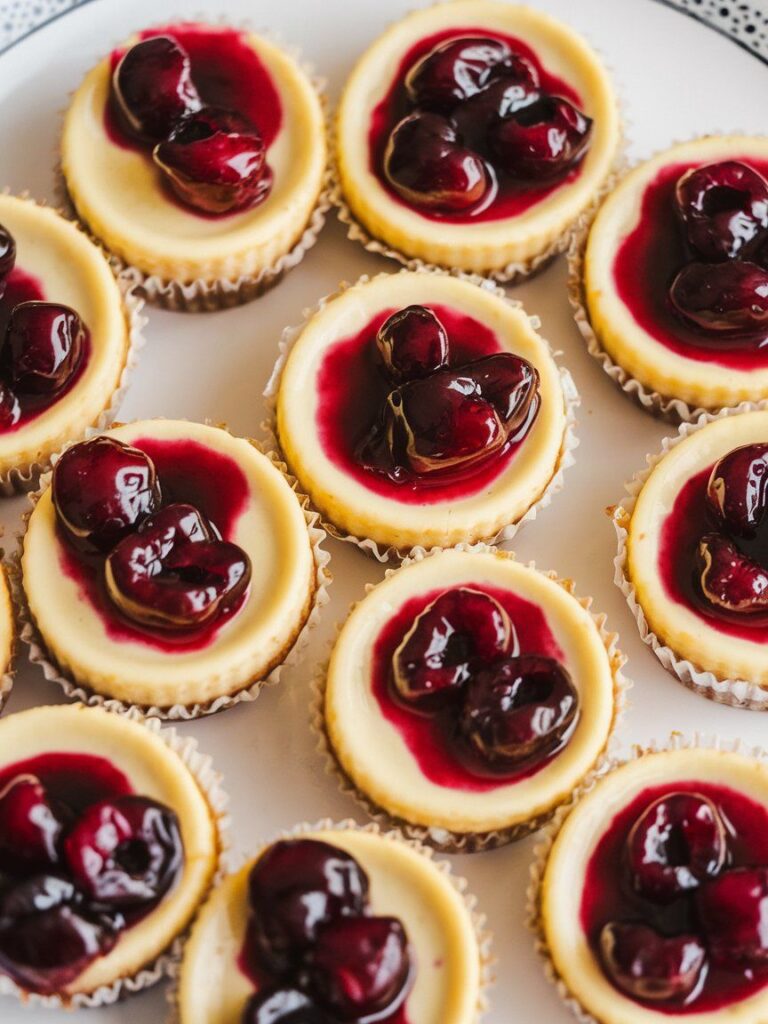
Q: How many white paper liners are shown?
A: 12